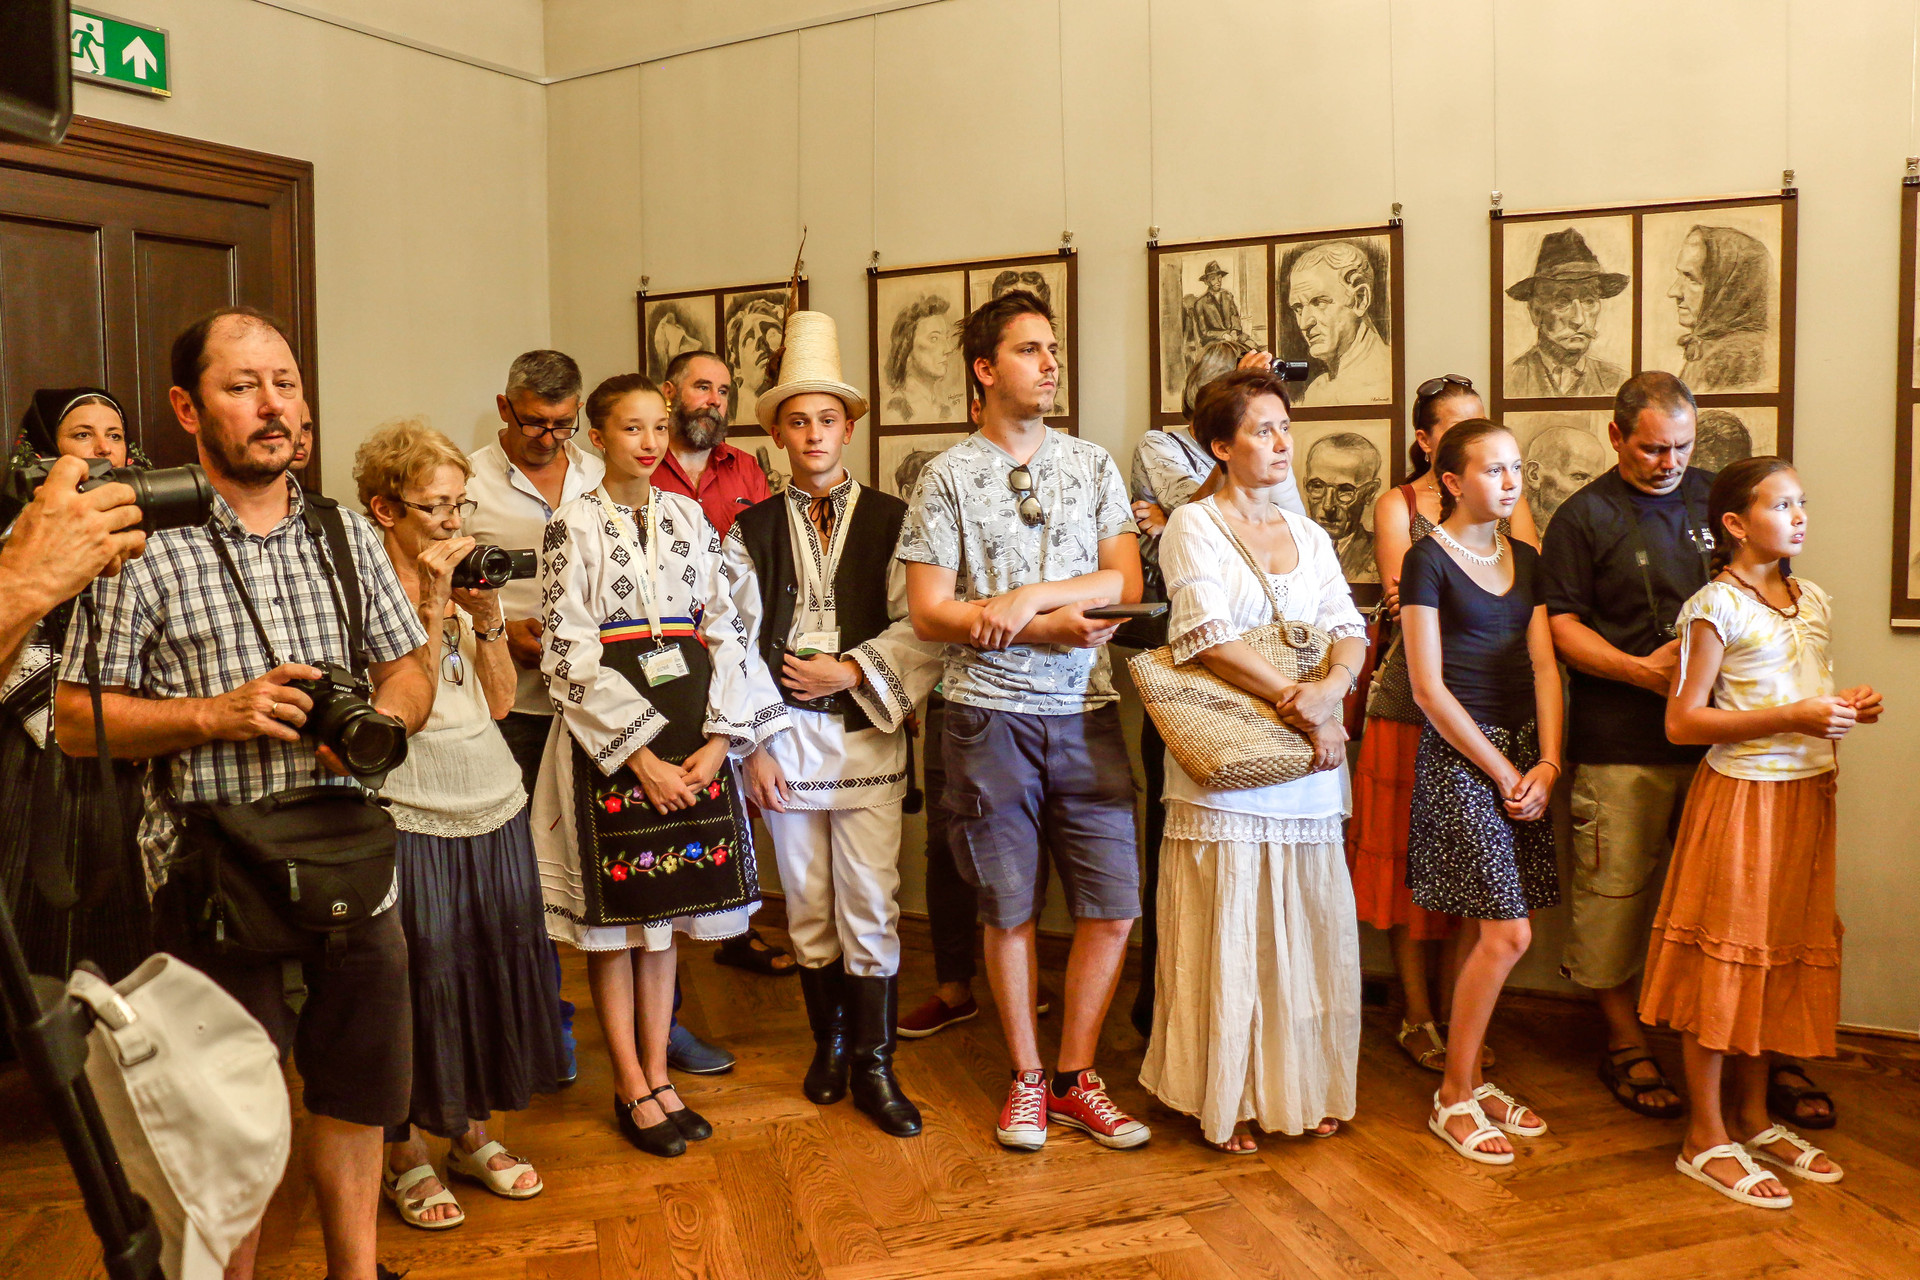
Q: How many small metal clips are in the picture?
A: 9